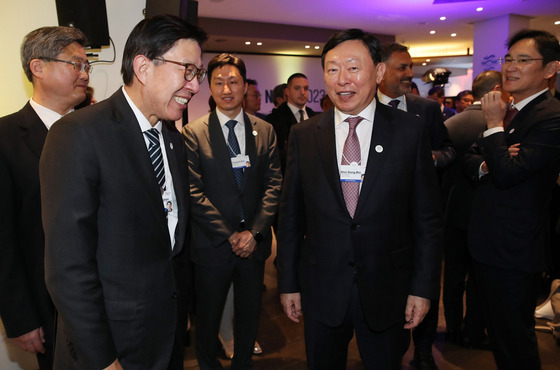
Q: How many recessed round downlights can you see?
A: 11